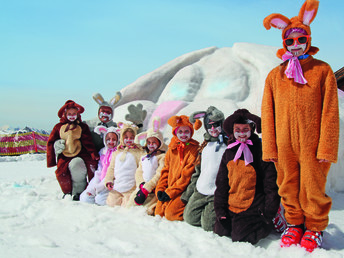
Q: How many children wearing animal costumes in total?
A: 9